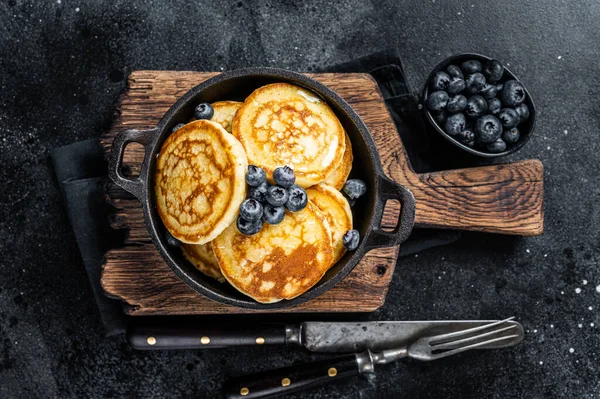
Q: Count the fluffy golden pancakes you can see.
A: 7